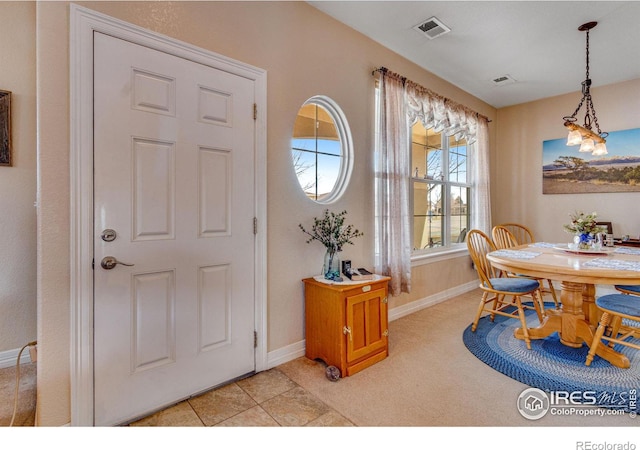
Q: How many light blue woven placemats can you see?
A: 4